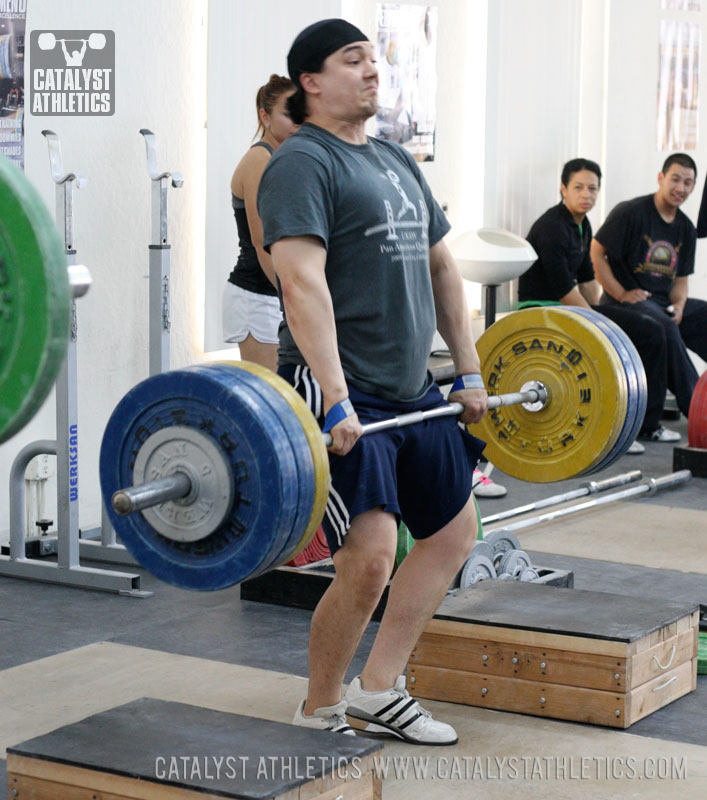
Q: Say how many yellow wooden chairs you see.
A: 0